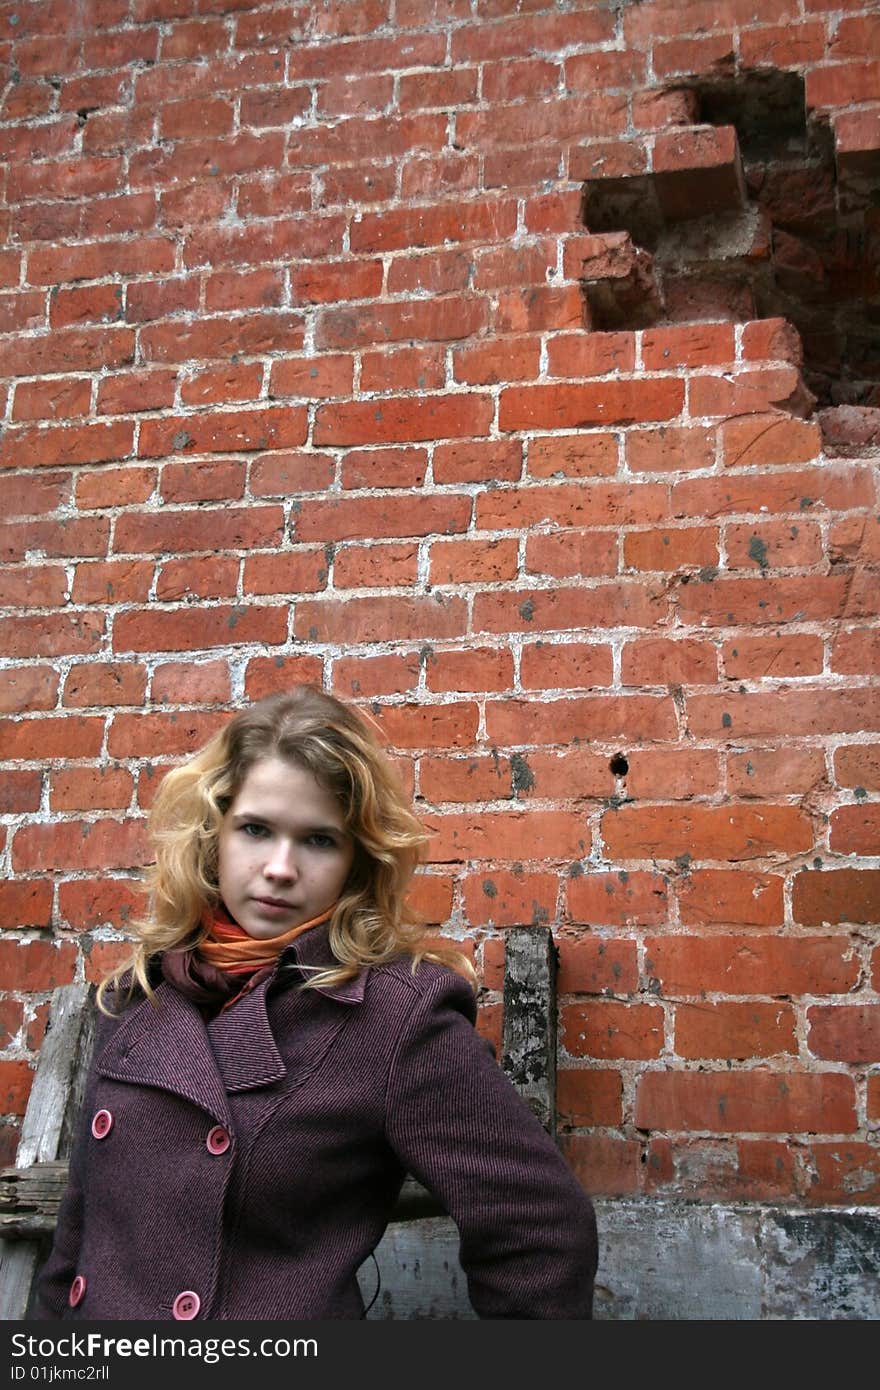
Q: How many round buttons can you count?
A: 4